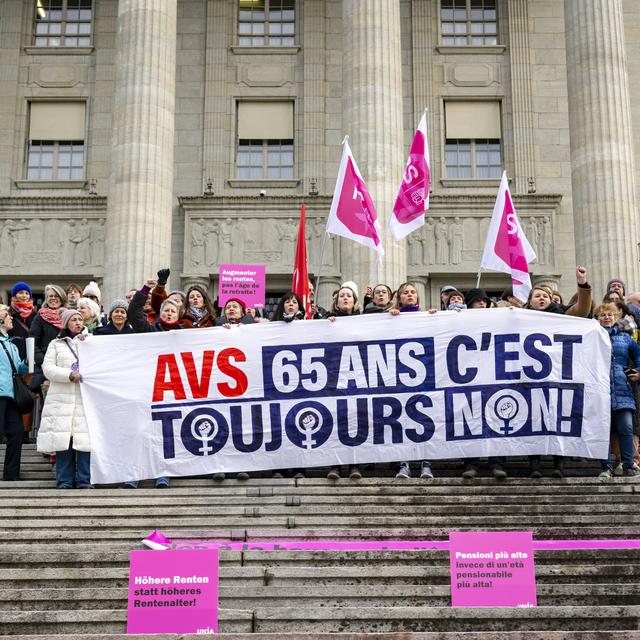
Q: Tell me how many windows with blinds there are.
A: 3